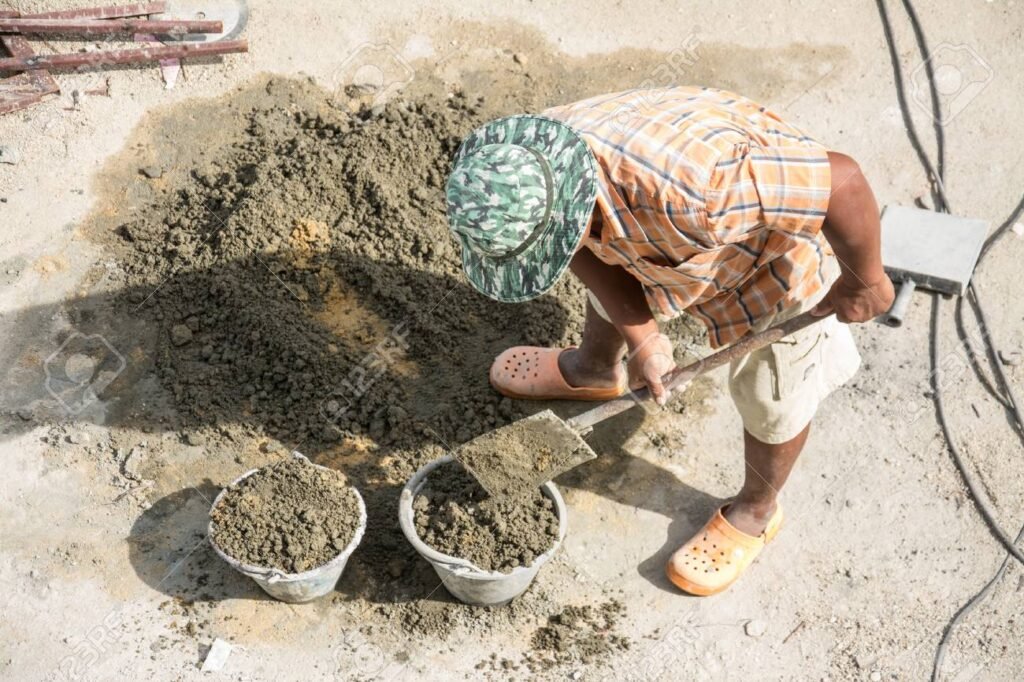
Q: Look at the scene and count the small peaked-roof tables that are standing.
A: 0